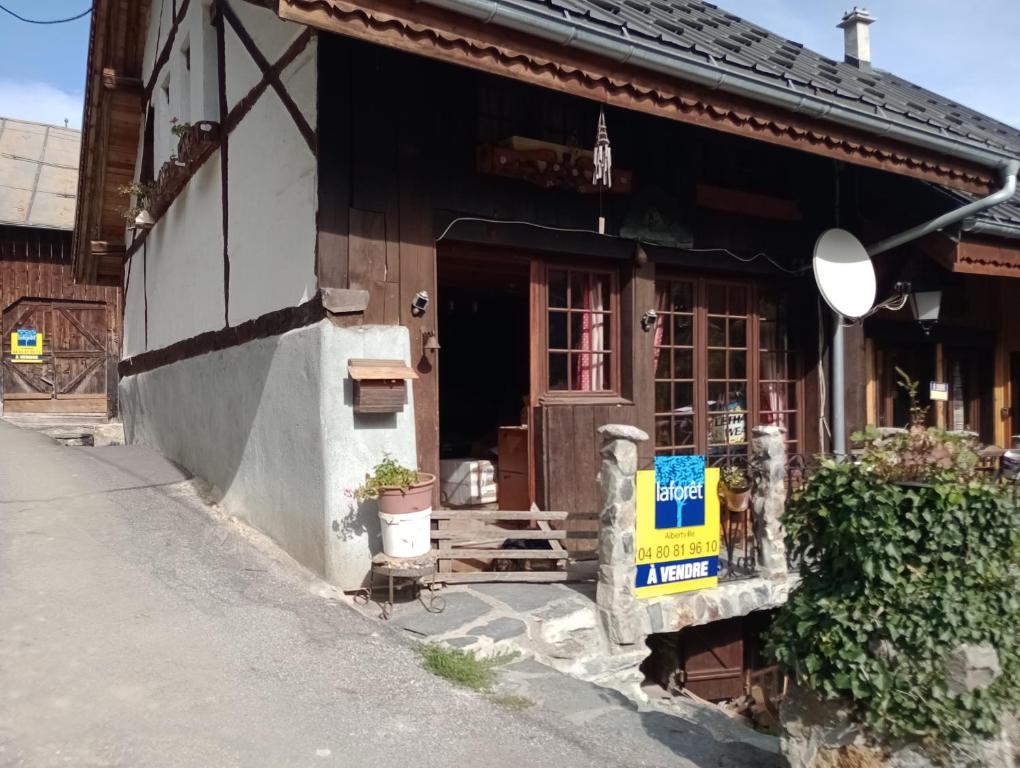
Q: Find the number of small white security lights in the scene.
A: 2